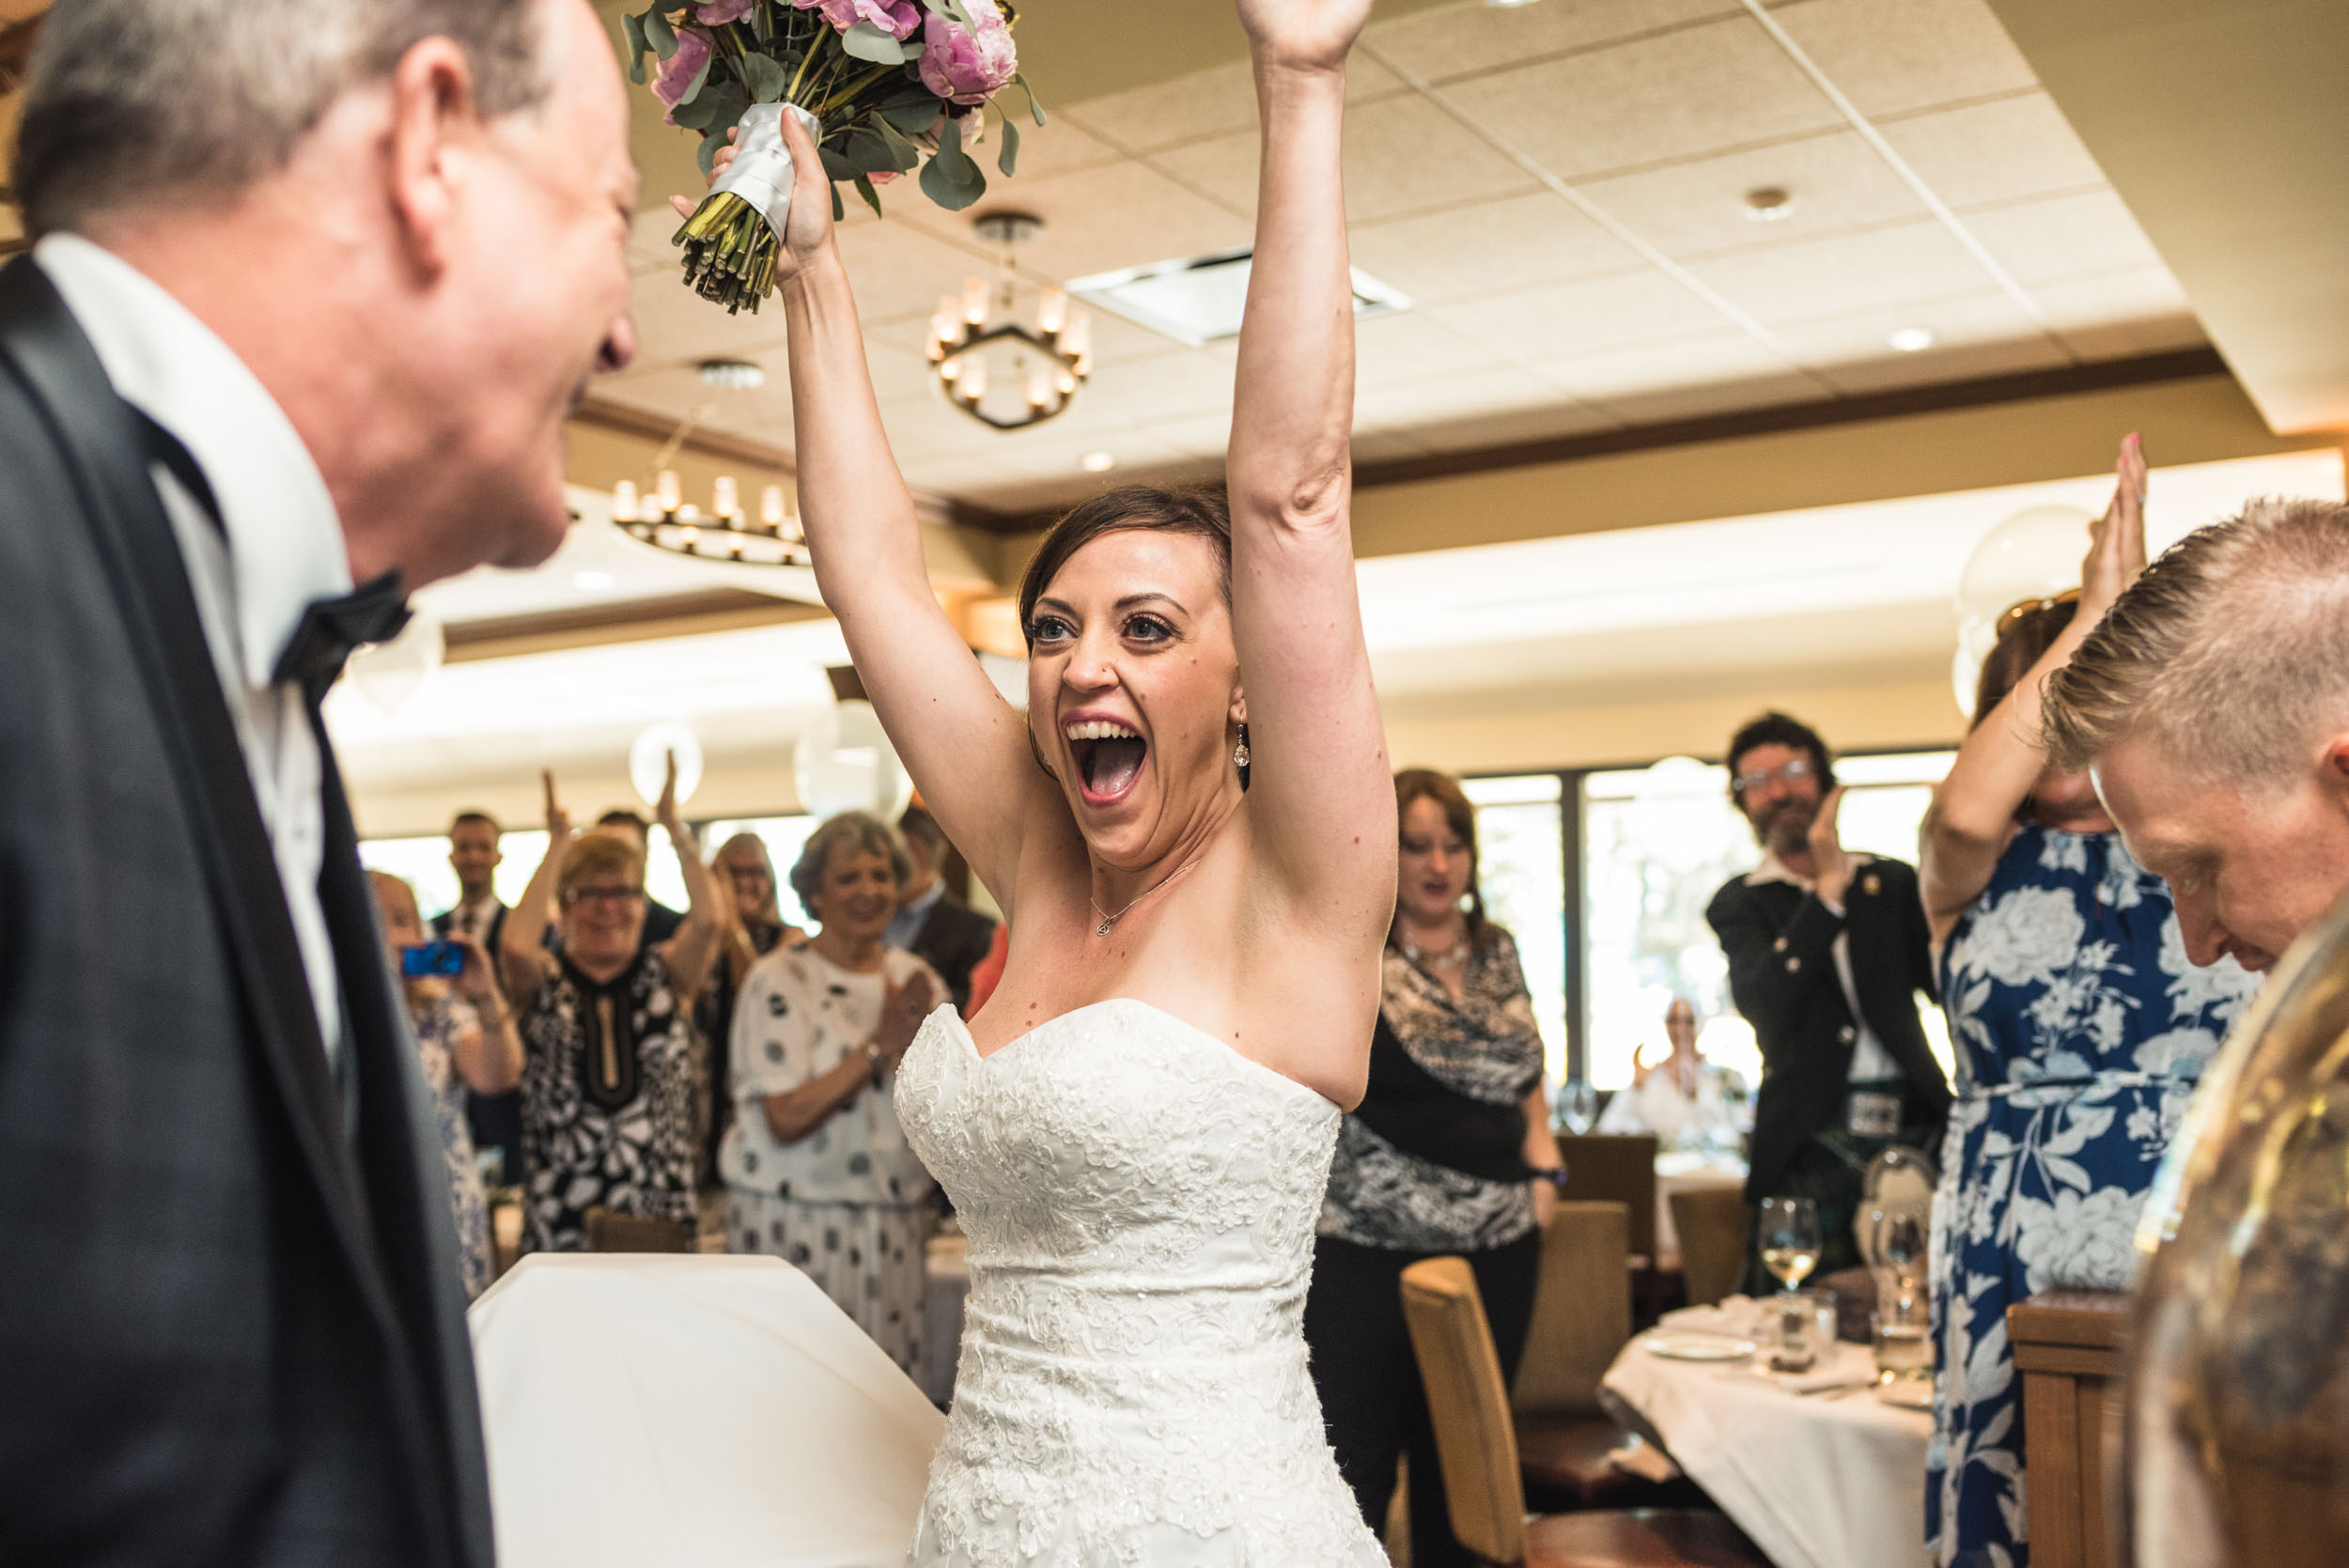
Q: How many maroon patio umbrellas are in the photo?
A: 0